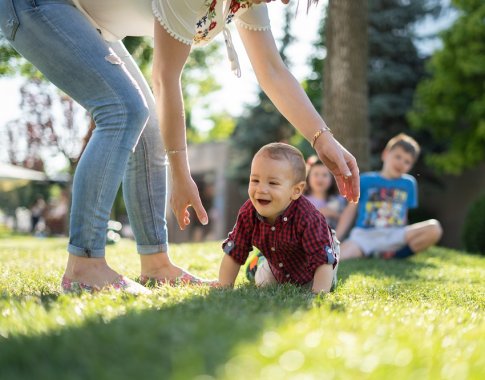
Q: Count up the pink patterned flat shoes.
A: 2